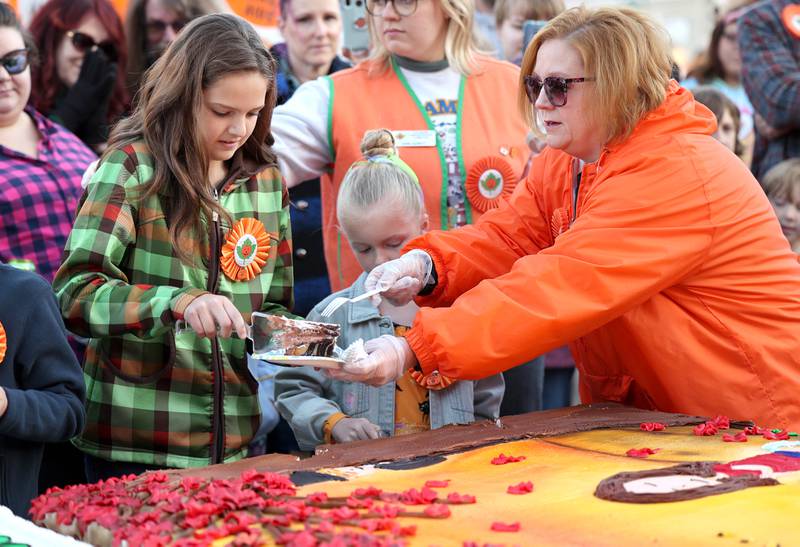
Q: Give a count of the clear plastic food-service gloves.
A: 2